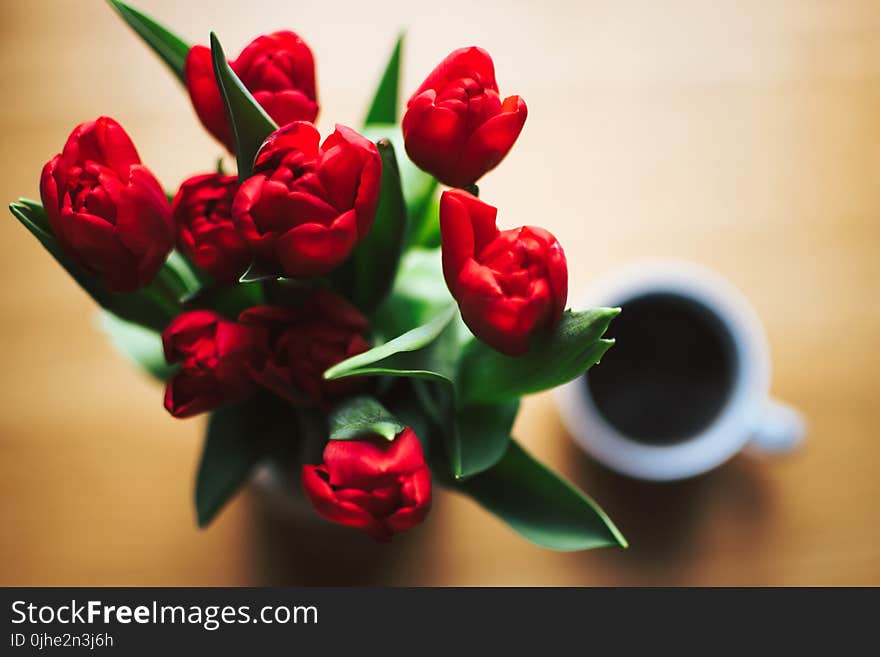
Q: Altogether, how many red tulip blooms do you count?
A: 9